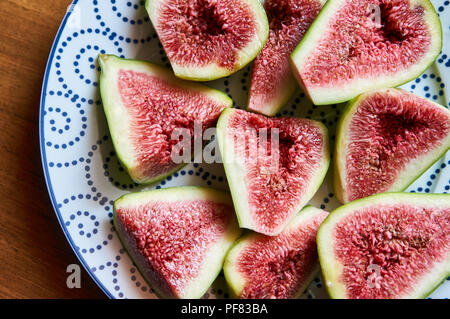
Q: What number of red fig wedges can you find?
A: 9